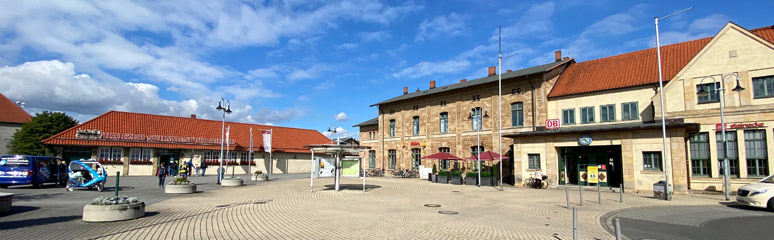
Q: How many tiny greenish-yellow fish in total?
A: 0